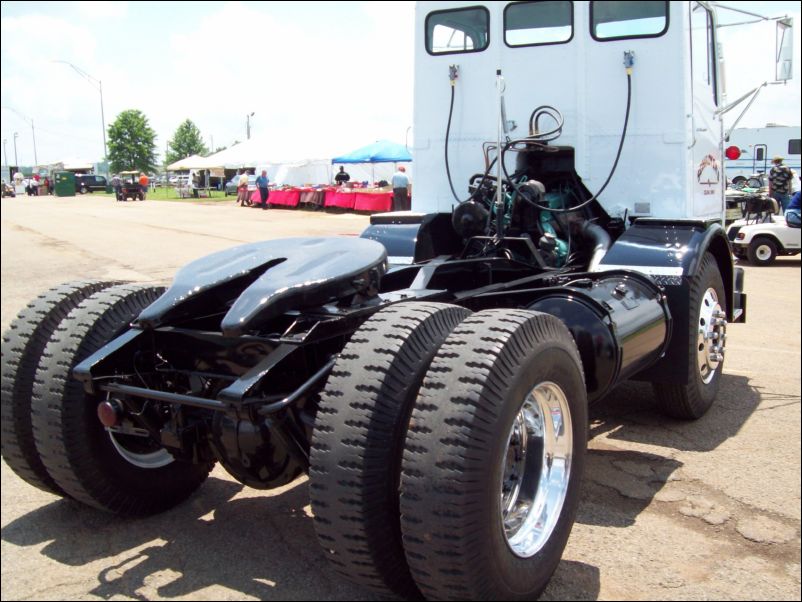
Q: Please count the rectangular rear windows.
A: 3